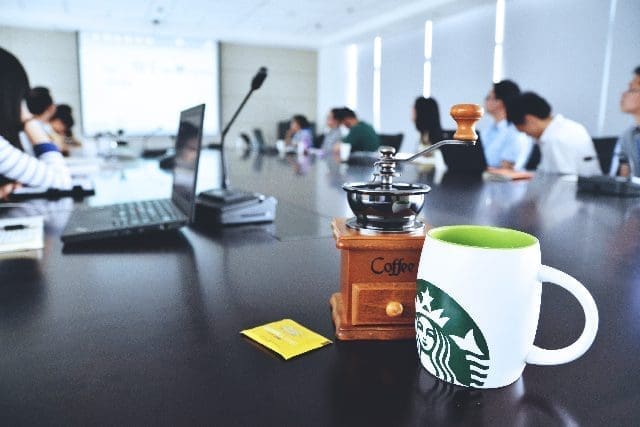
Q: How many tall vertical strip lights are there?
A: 4